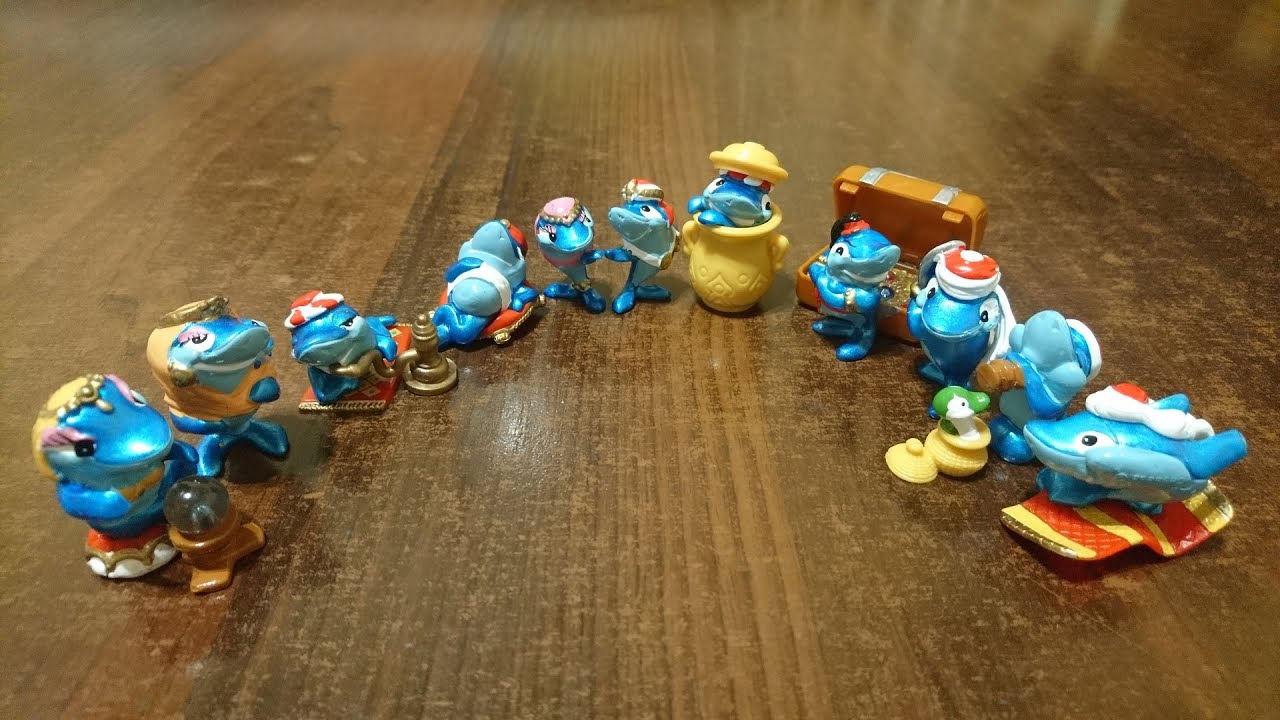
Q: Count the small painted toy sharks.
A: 11